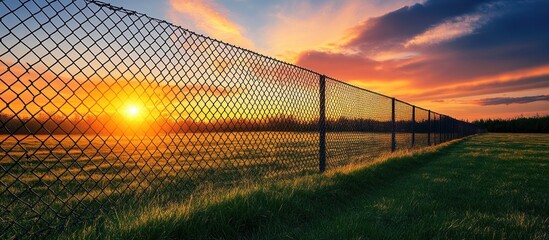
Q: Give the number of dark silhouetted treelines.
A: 1